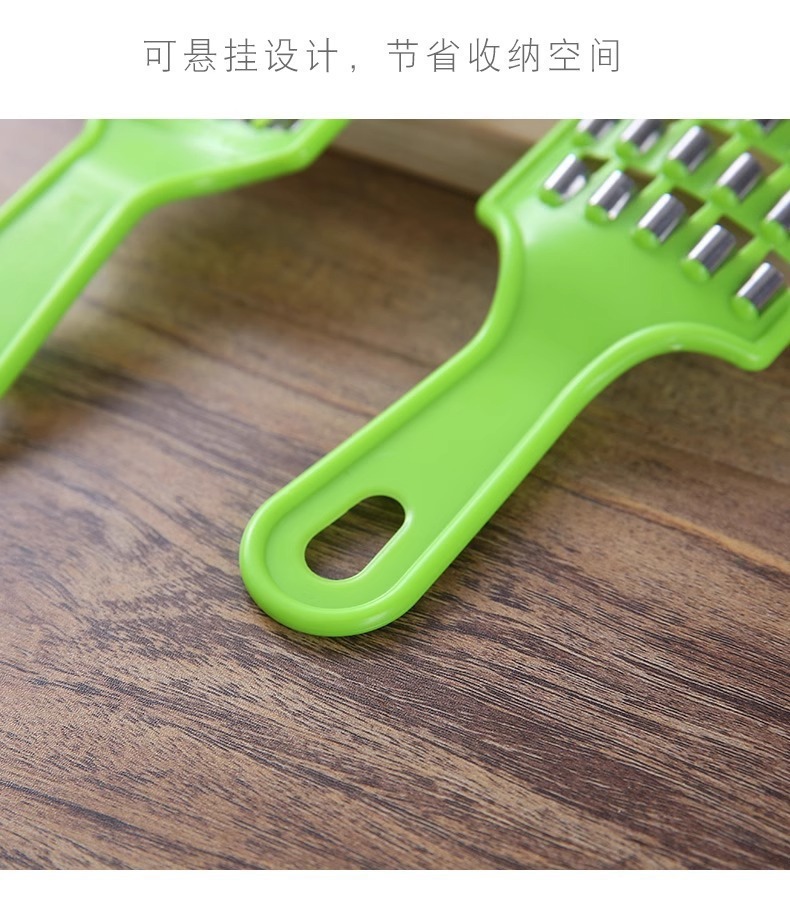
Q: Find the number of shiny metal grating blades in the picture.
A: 11